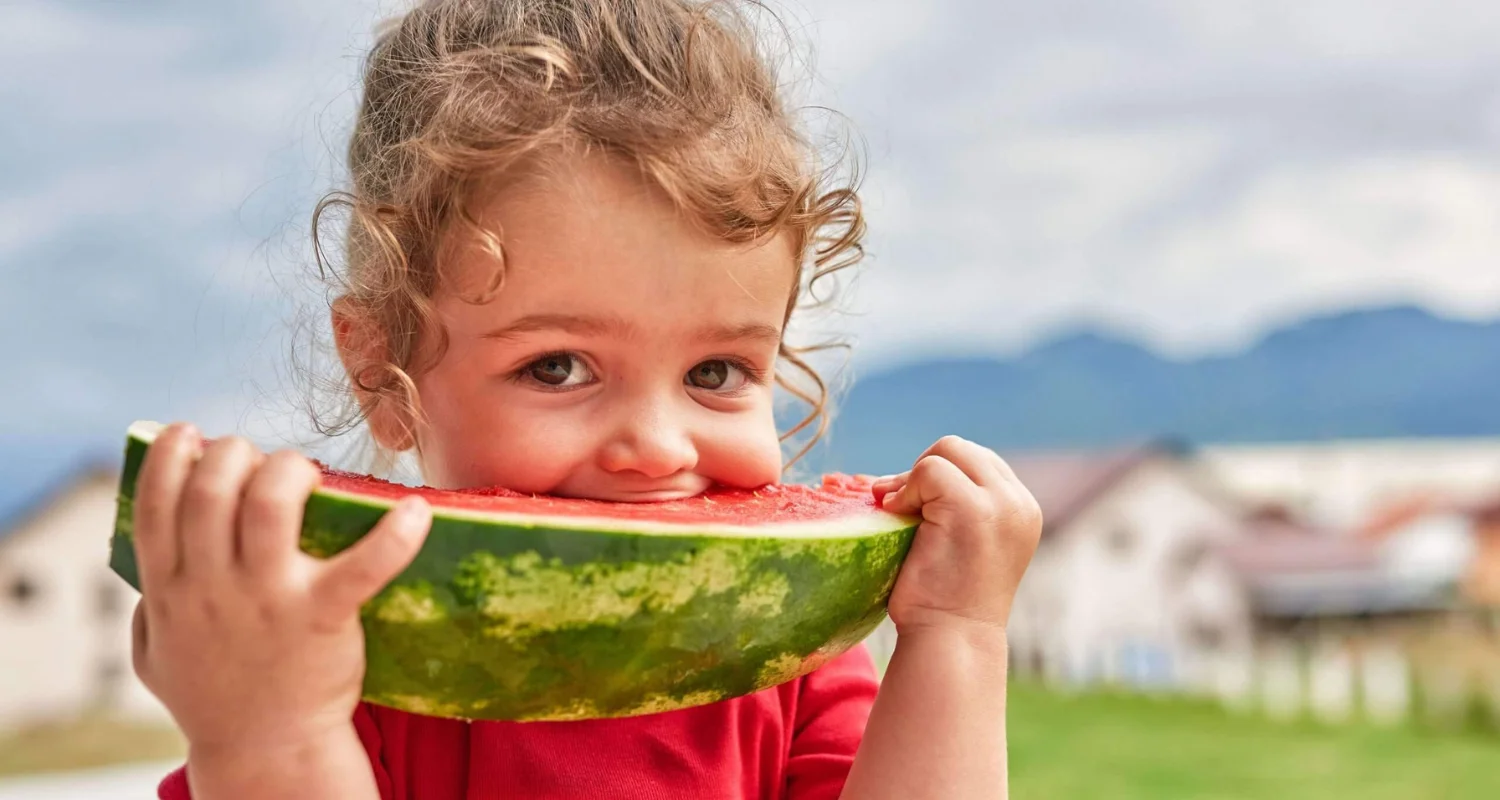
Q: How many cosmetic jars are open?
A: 0